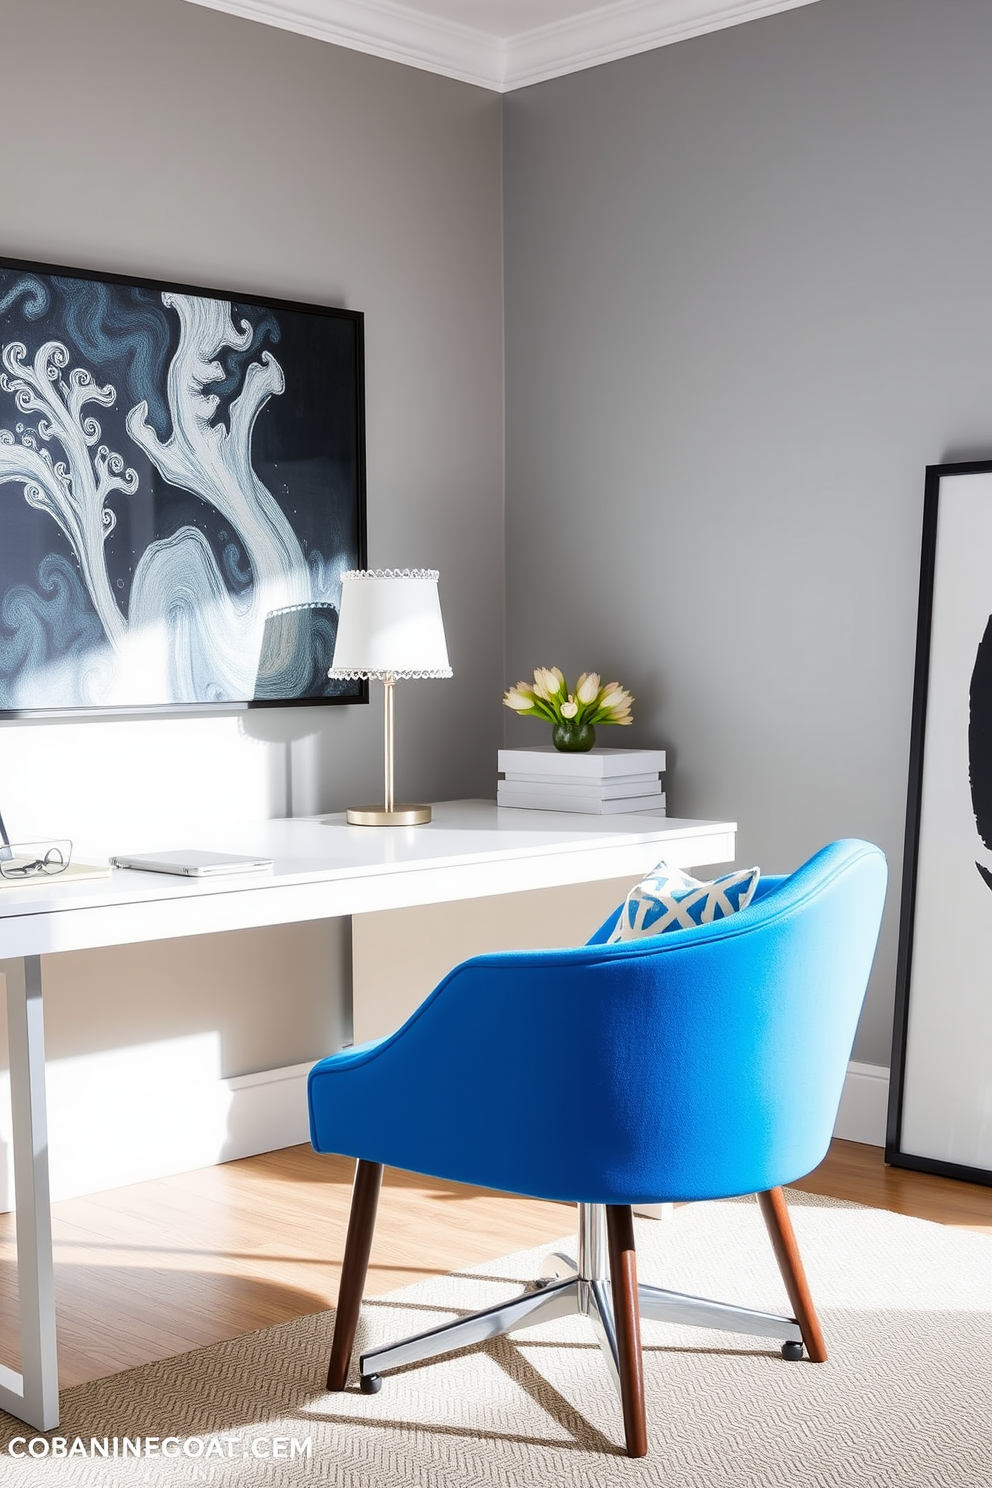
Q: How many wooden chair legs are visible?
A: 3